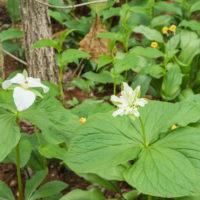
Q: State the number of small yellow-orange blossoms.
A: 5